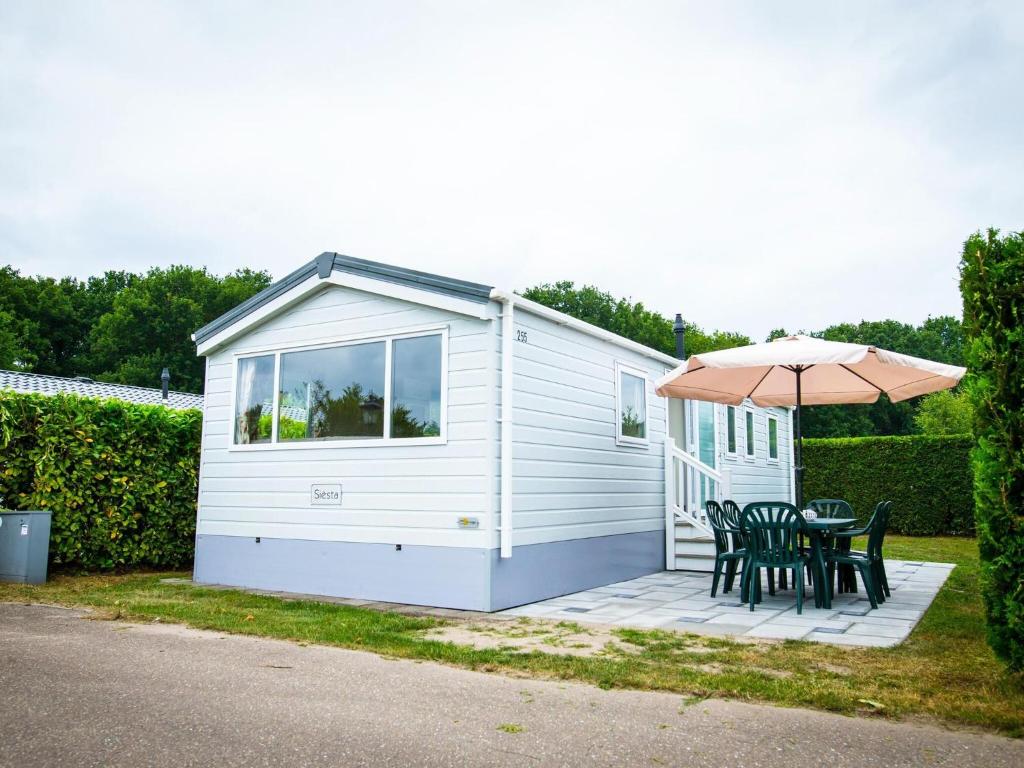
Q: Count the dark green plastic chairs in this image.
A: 6